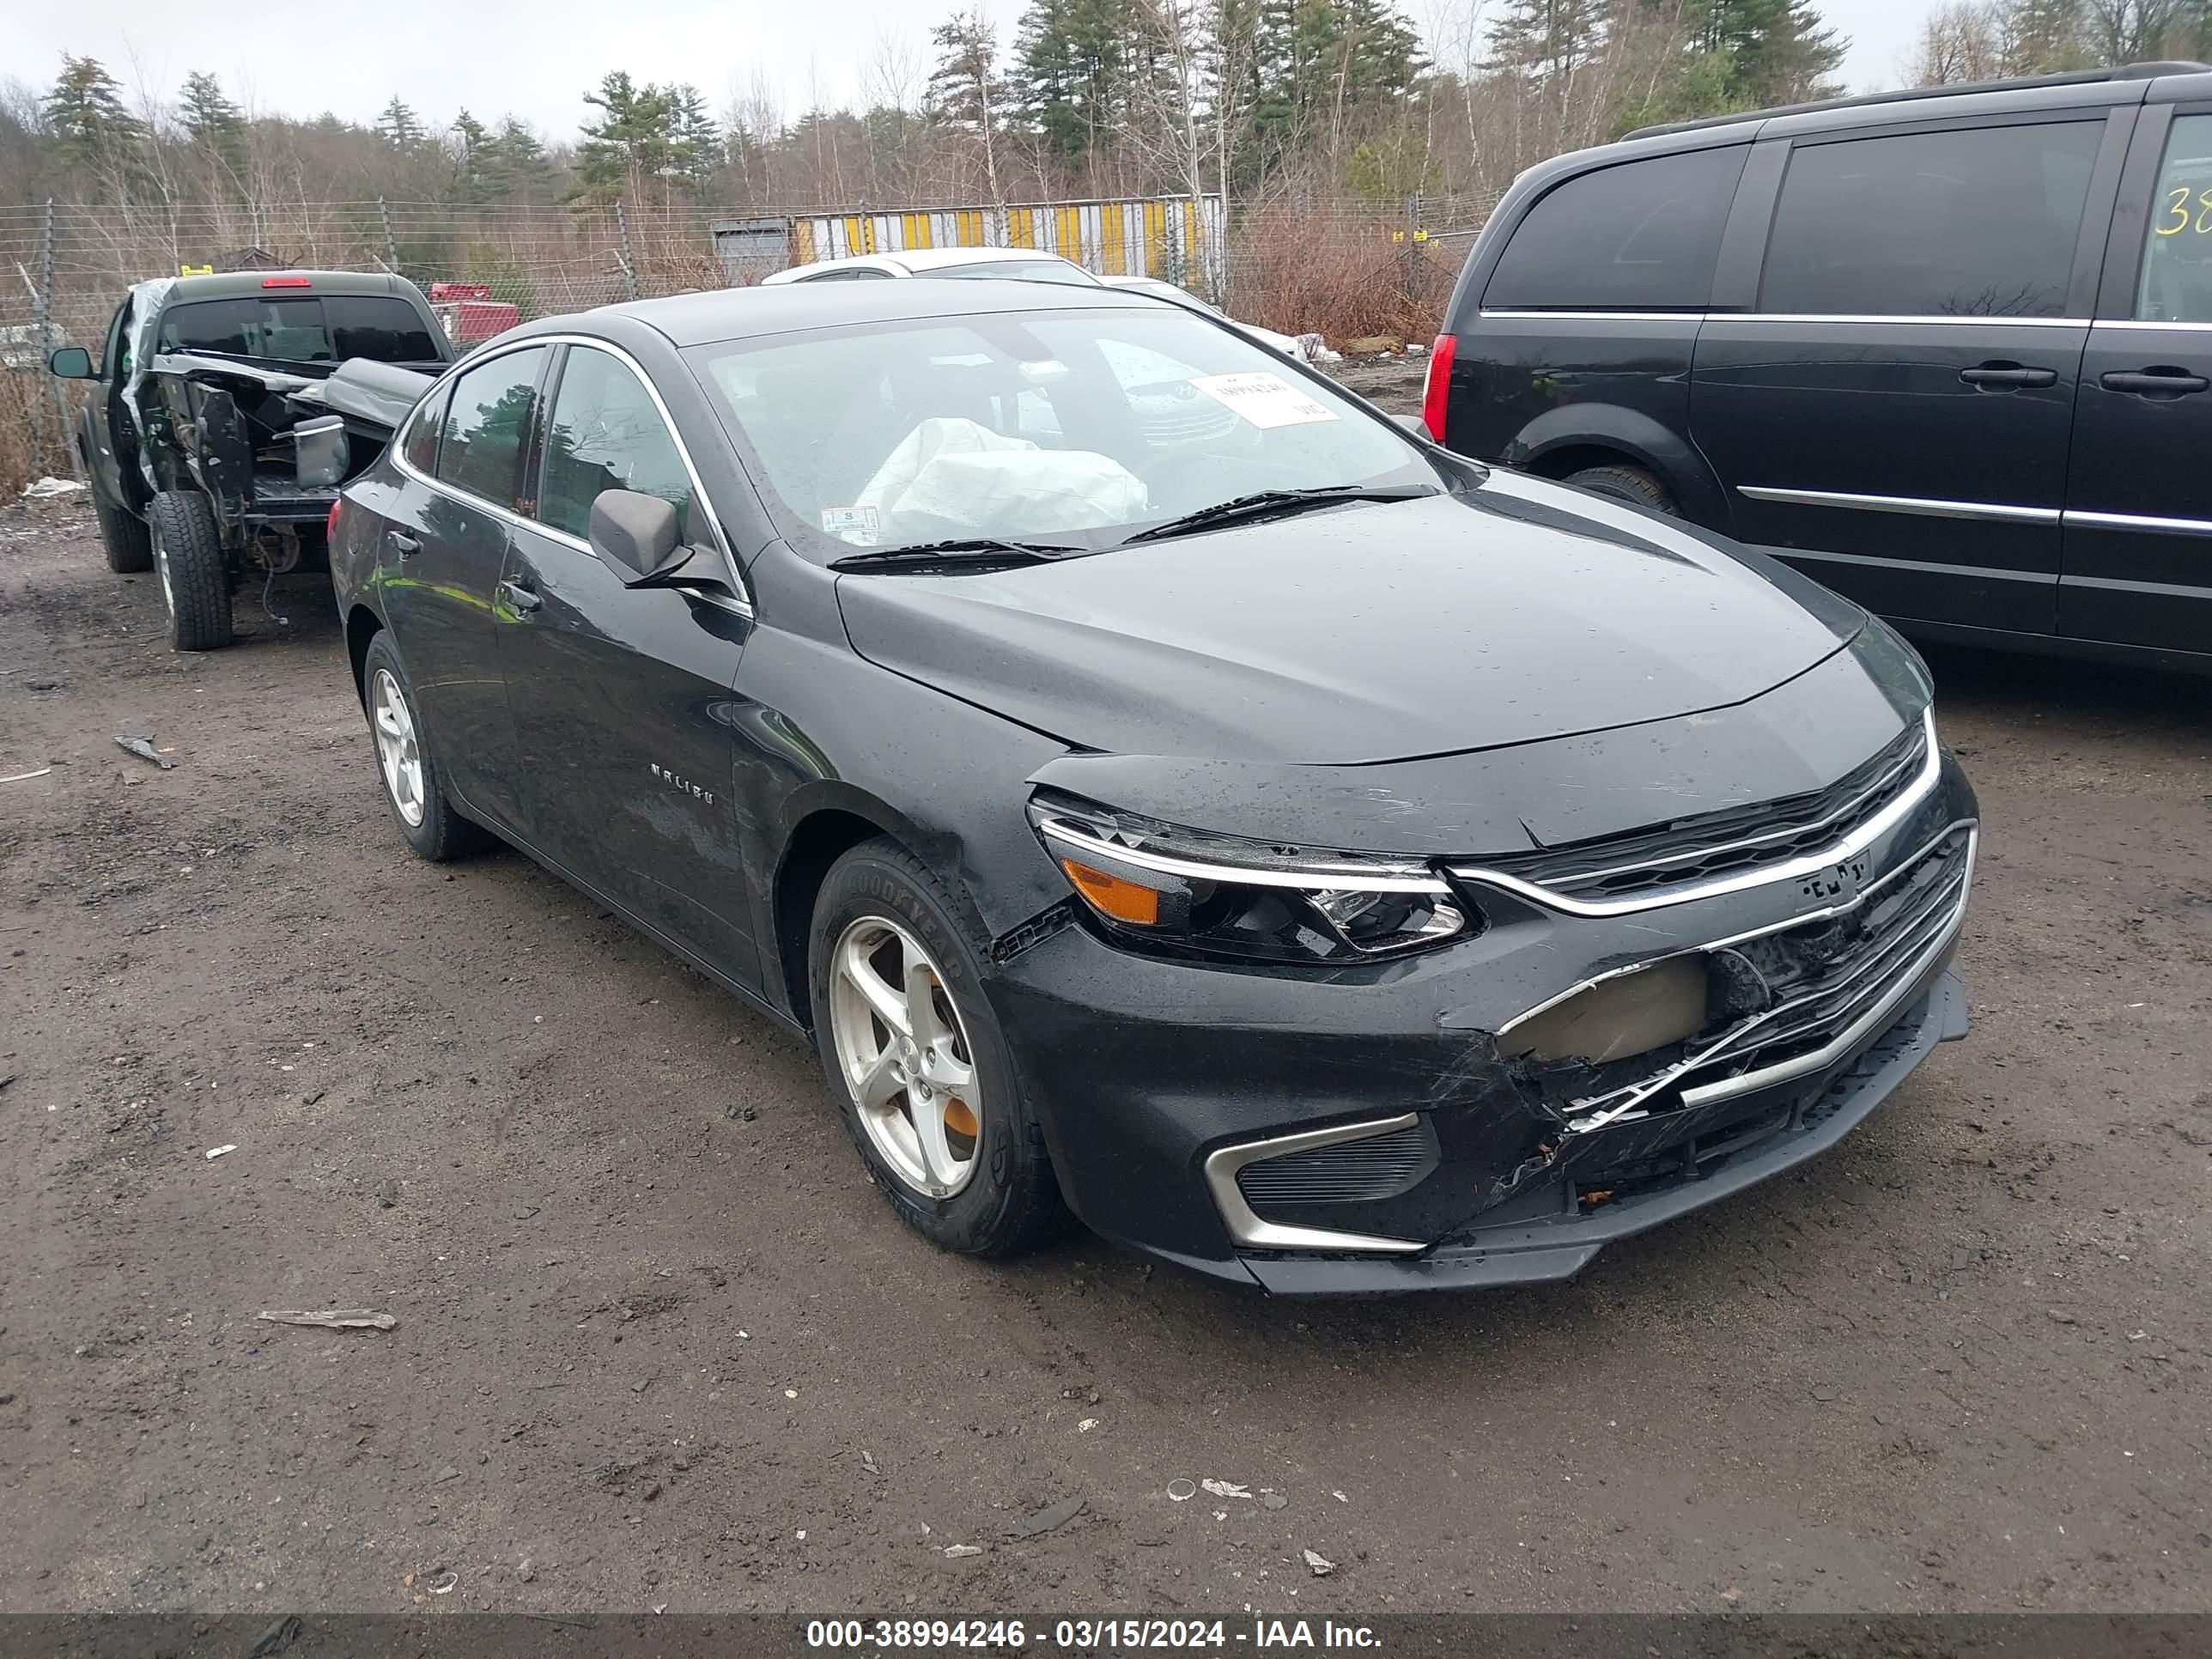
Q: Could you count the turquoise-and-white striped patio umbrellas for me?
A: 0